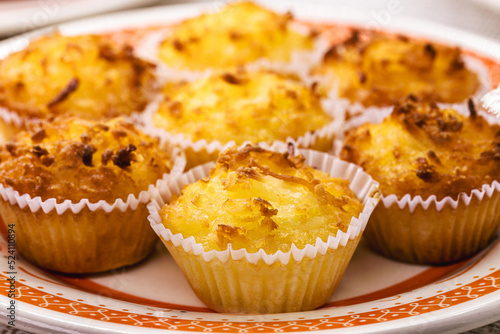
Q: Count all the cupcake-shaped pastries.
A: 7